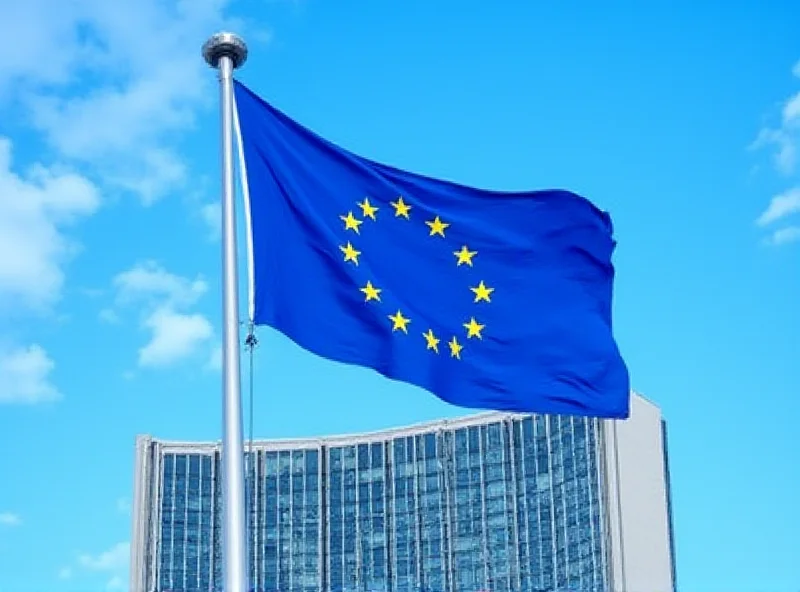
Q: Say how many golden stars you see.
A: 12